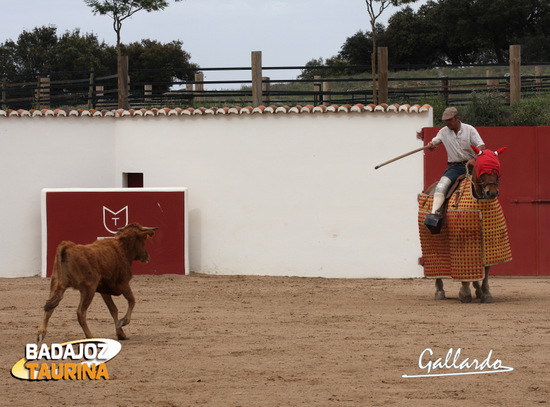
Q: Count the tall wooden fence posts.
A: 4